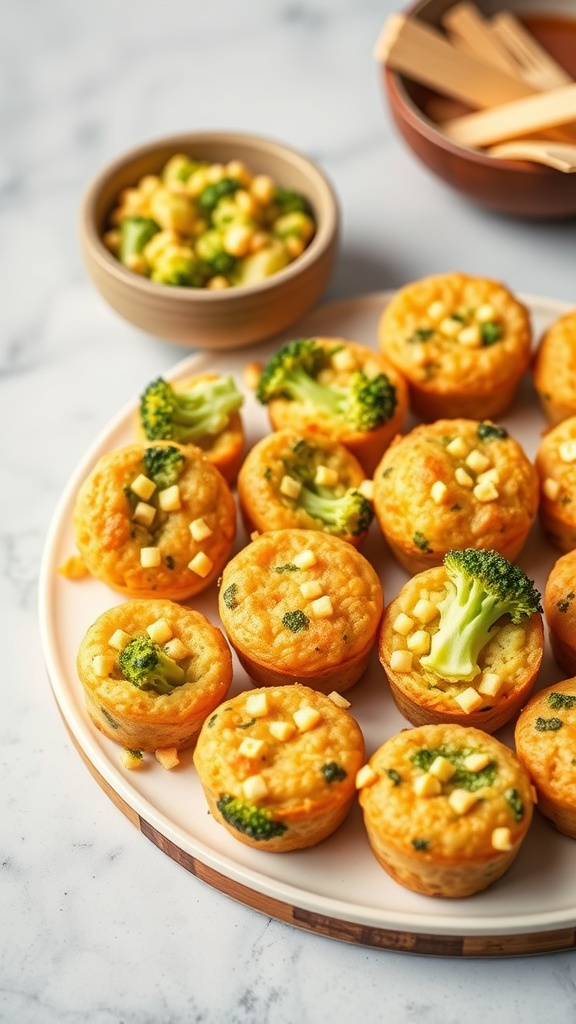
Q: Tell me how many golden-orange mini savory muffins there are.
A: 15